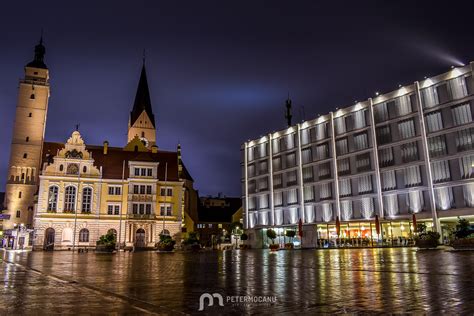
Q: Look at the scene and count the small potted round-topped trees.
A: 3